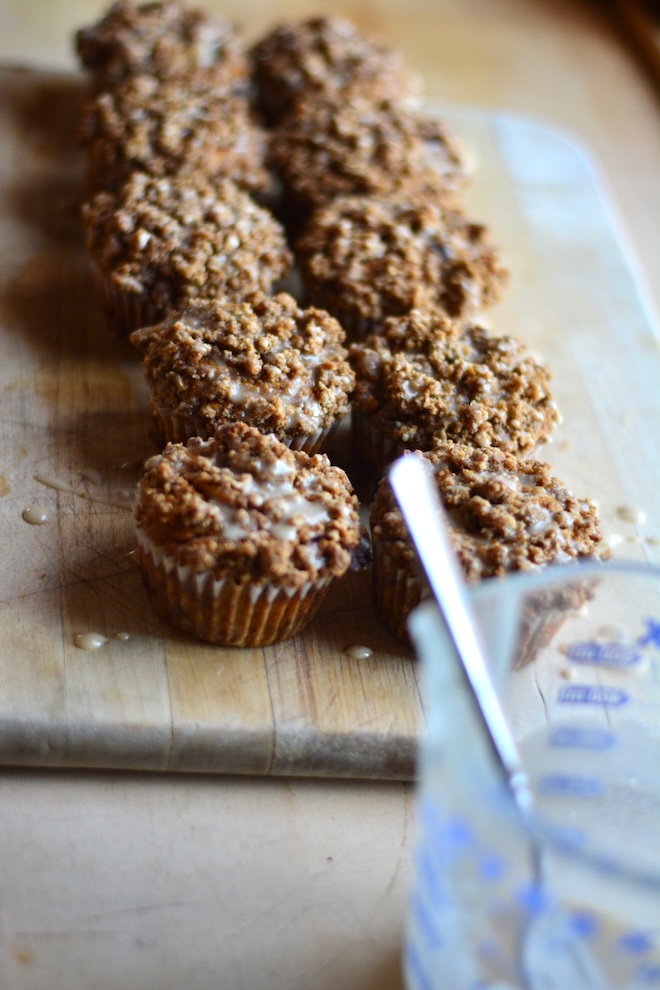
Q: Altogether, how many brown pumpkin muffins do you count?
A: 10